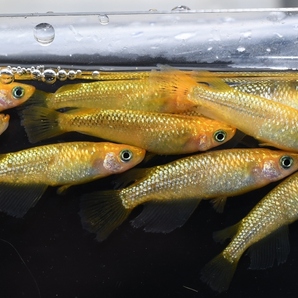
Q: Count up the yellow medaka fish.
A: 9